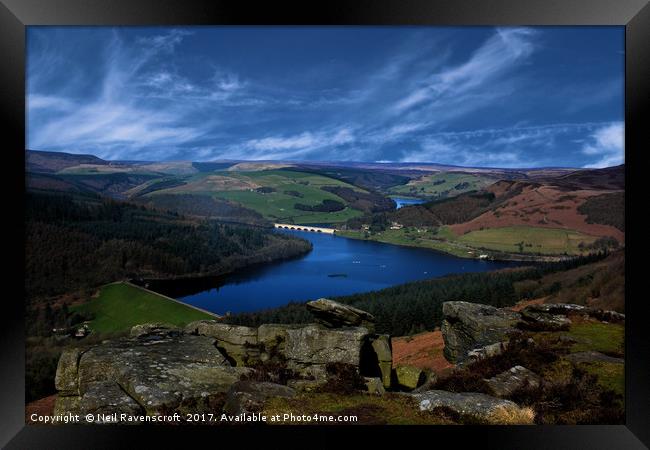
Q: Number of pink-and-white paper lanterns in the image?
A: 0